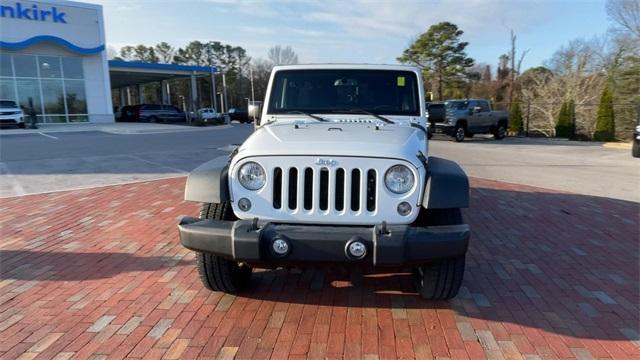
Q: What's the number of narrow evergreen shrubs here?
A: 3